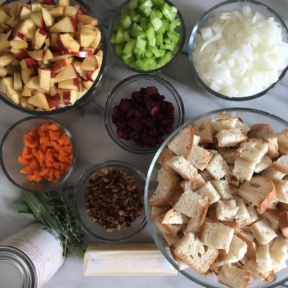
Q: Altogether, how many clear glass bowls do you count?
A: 7